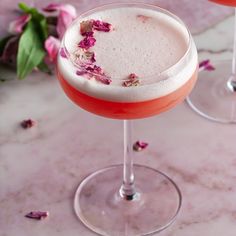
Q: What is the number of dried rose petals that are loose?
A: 4